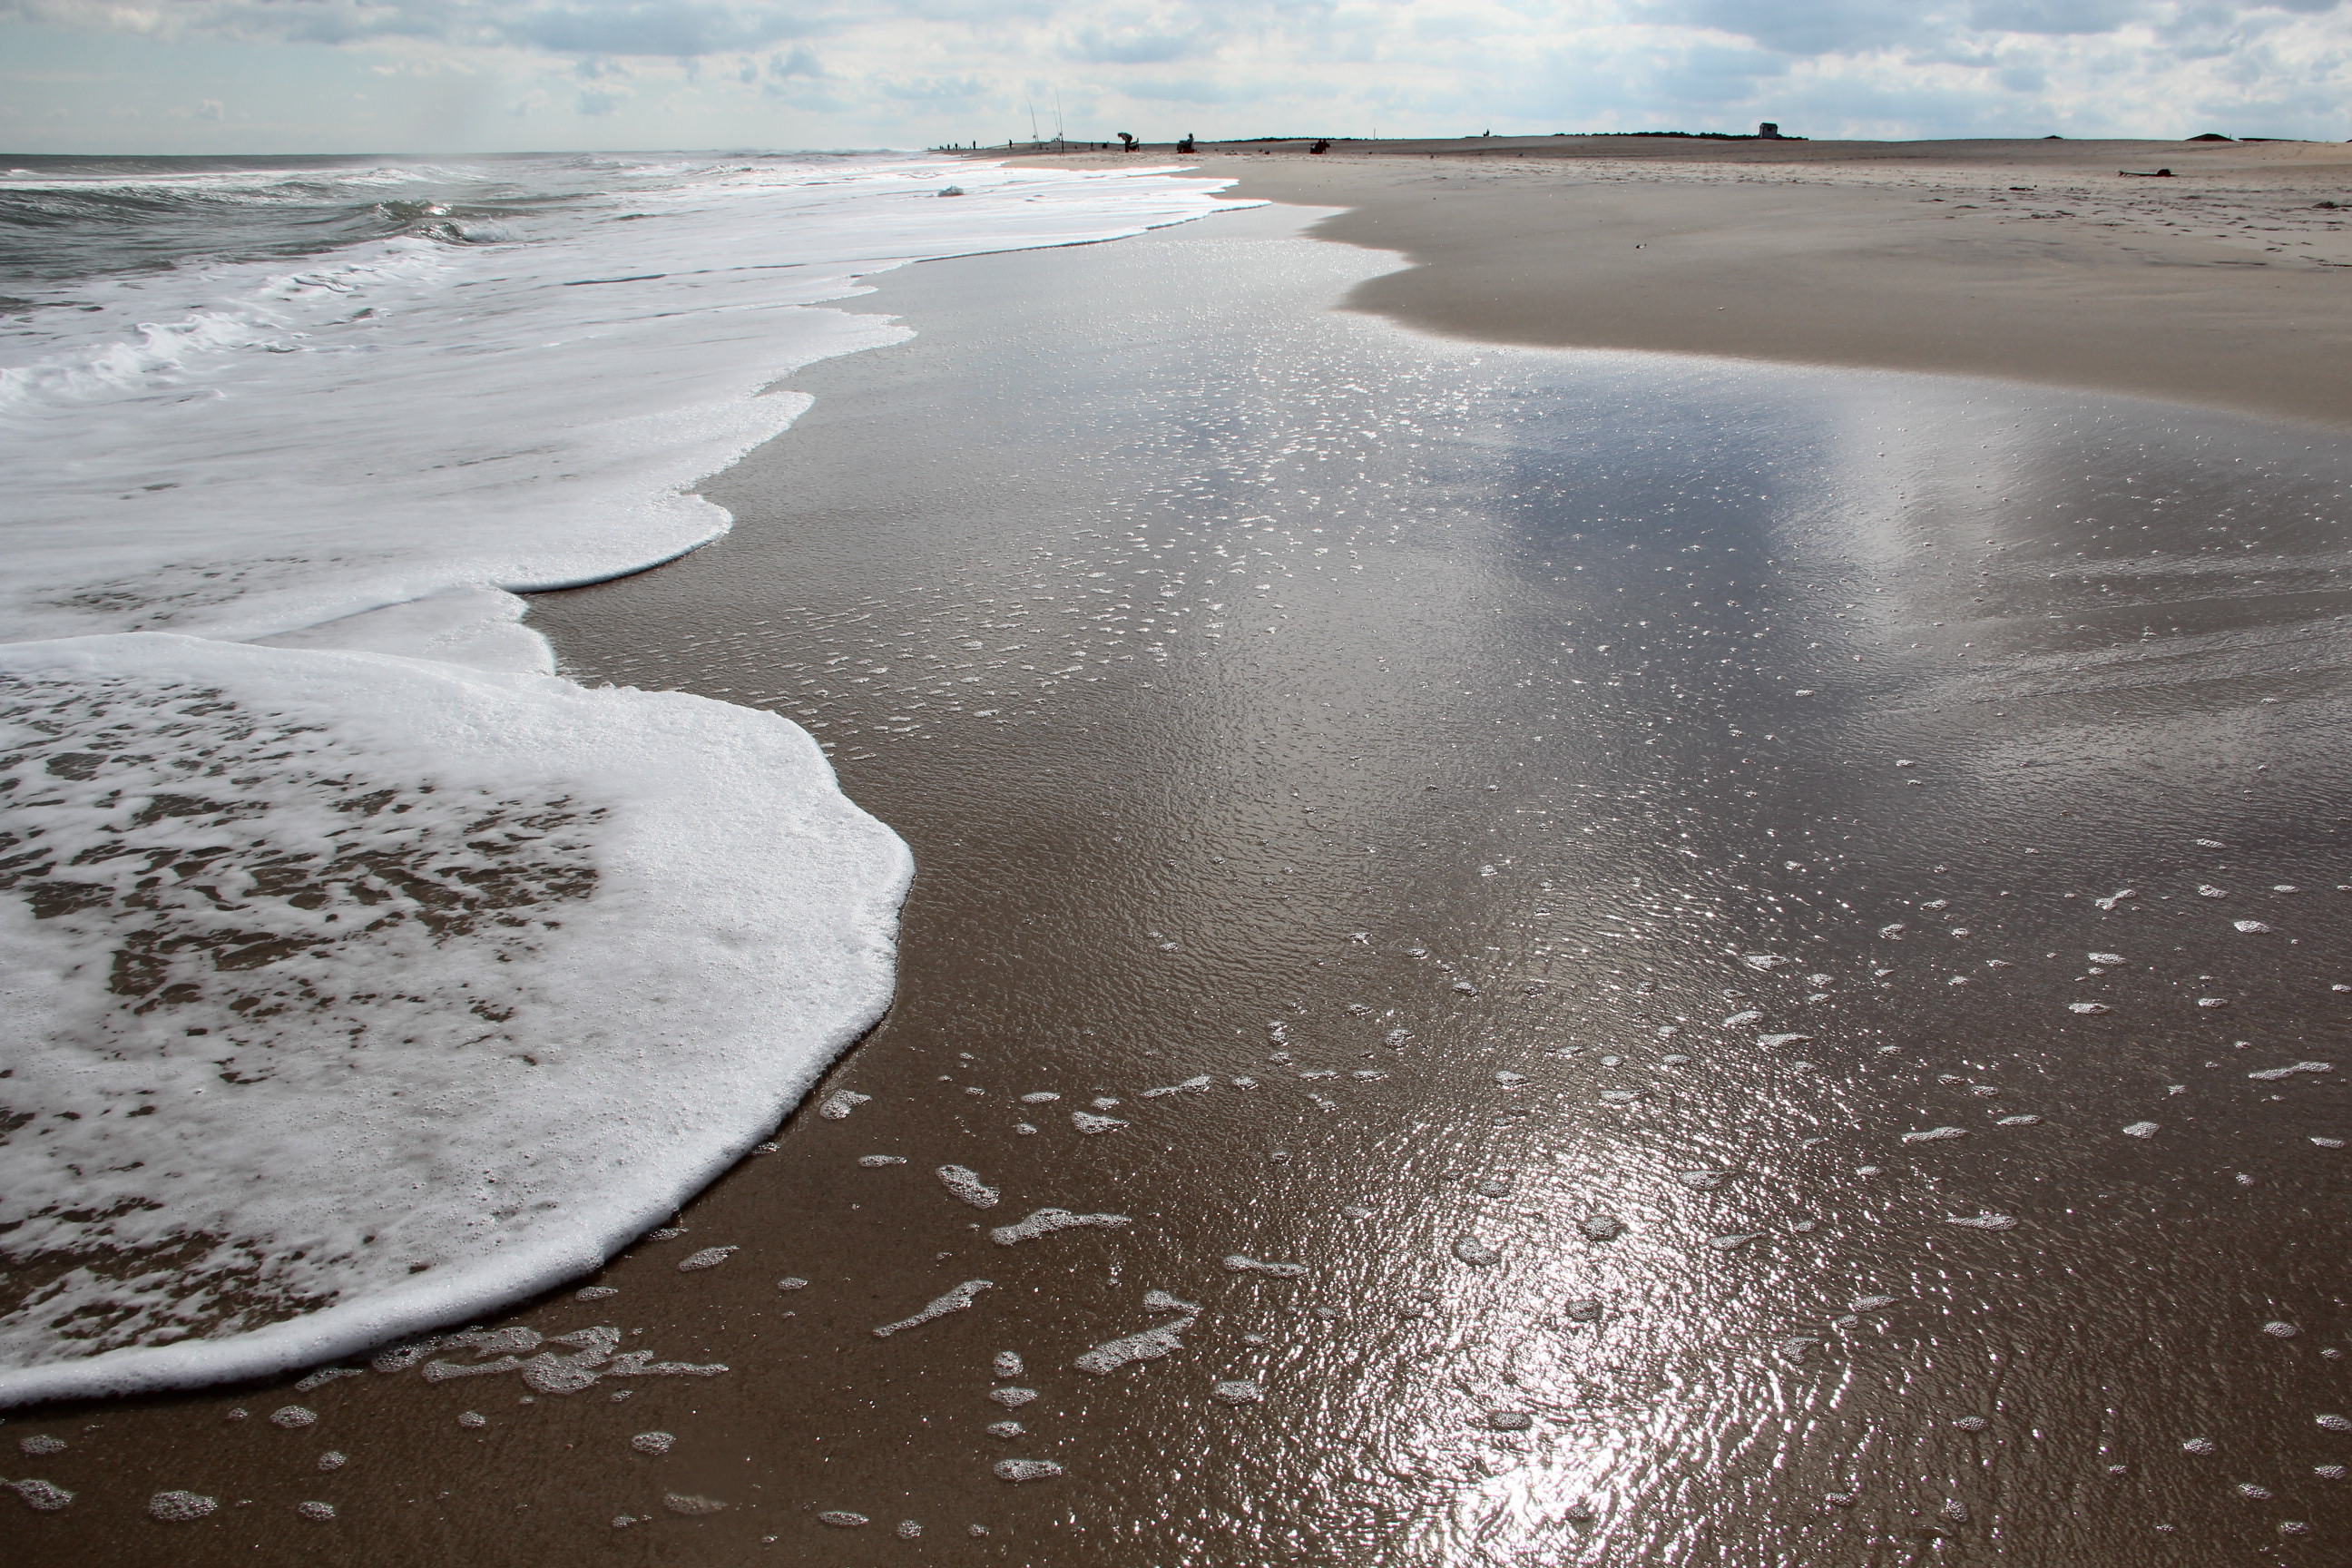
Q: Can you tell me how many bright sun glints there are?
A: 1